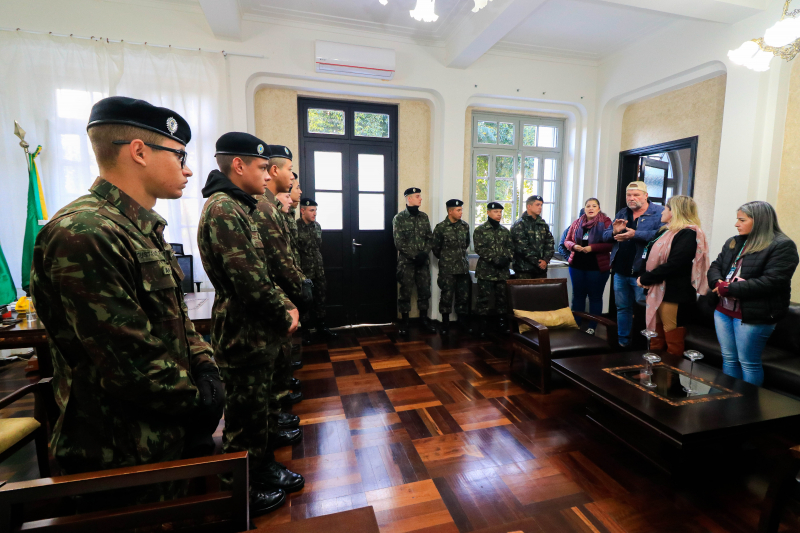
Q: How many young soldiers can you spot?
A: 10